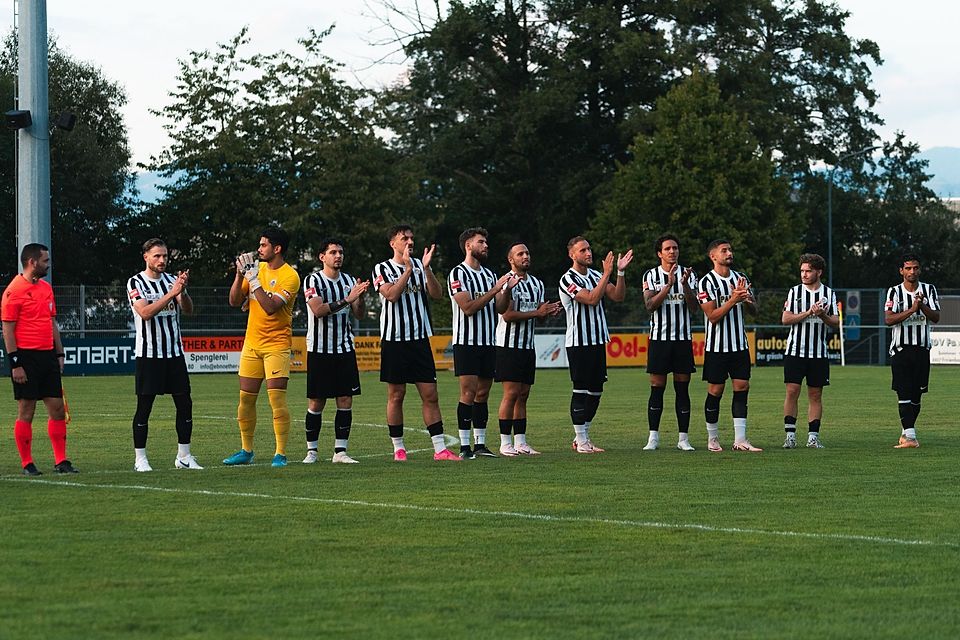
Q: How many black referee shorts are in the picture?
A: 1